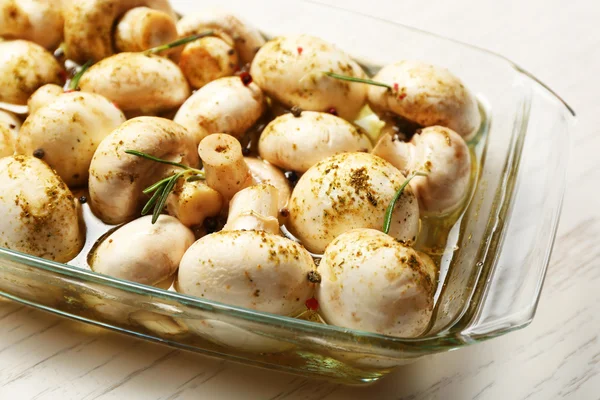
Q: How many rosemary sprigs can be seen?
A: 5